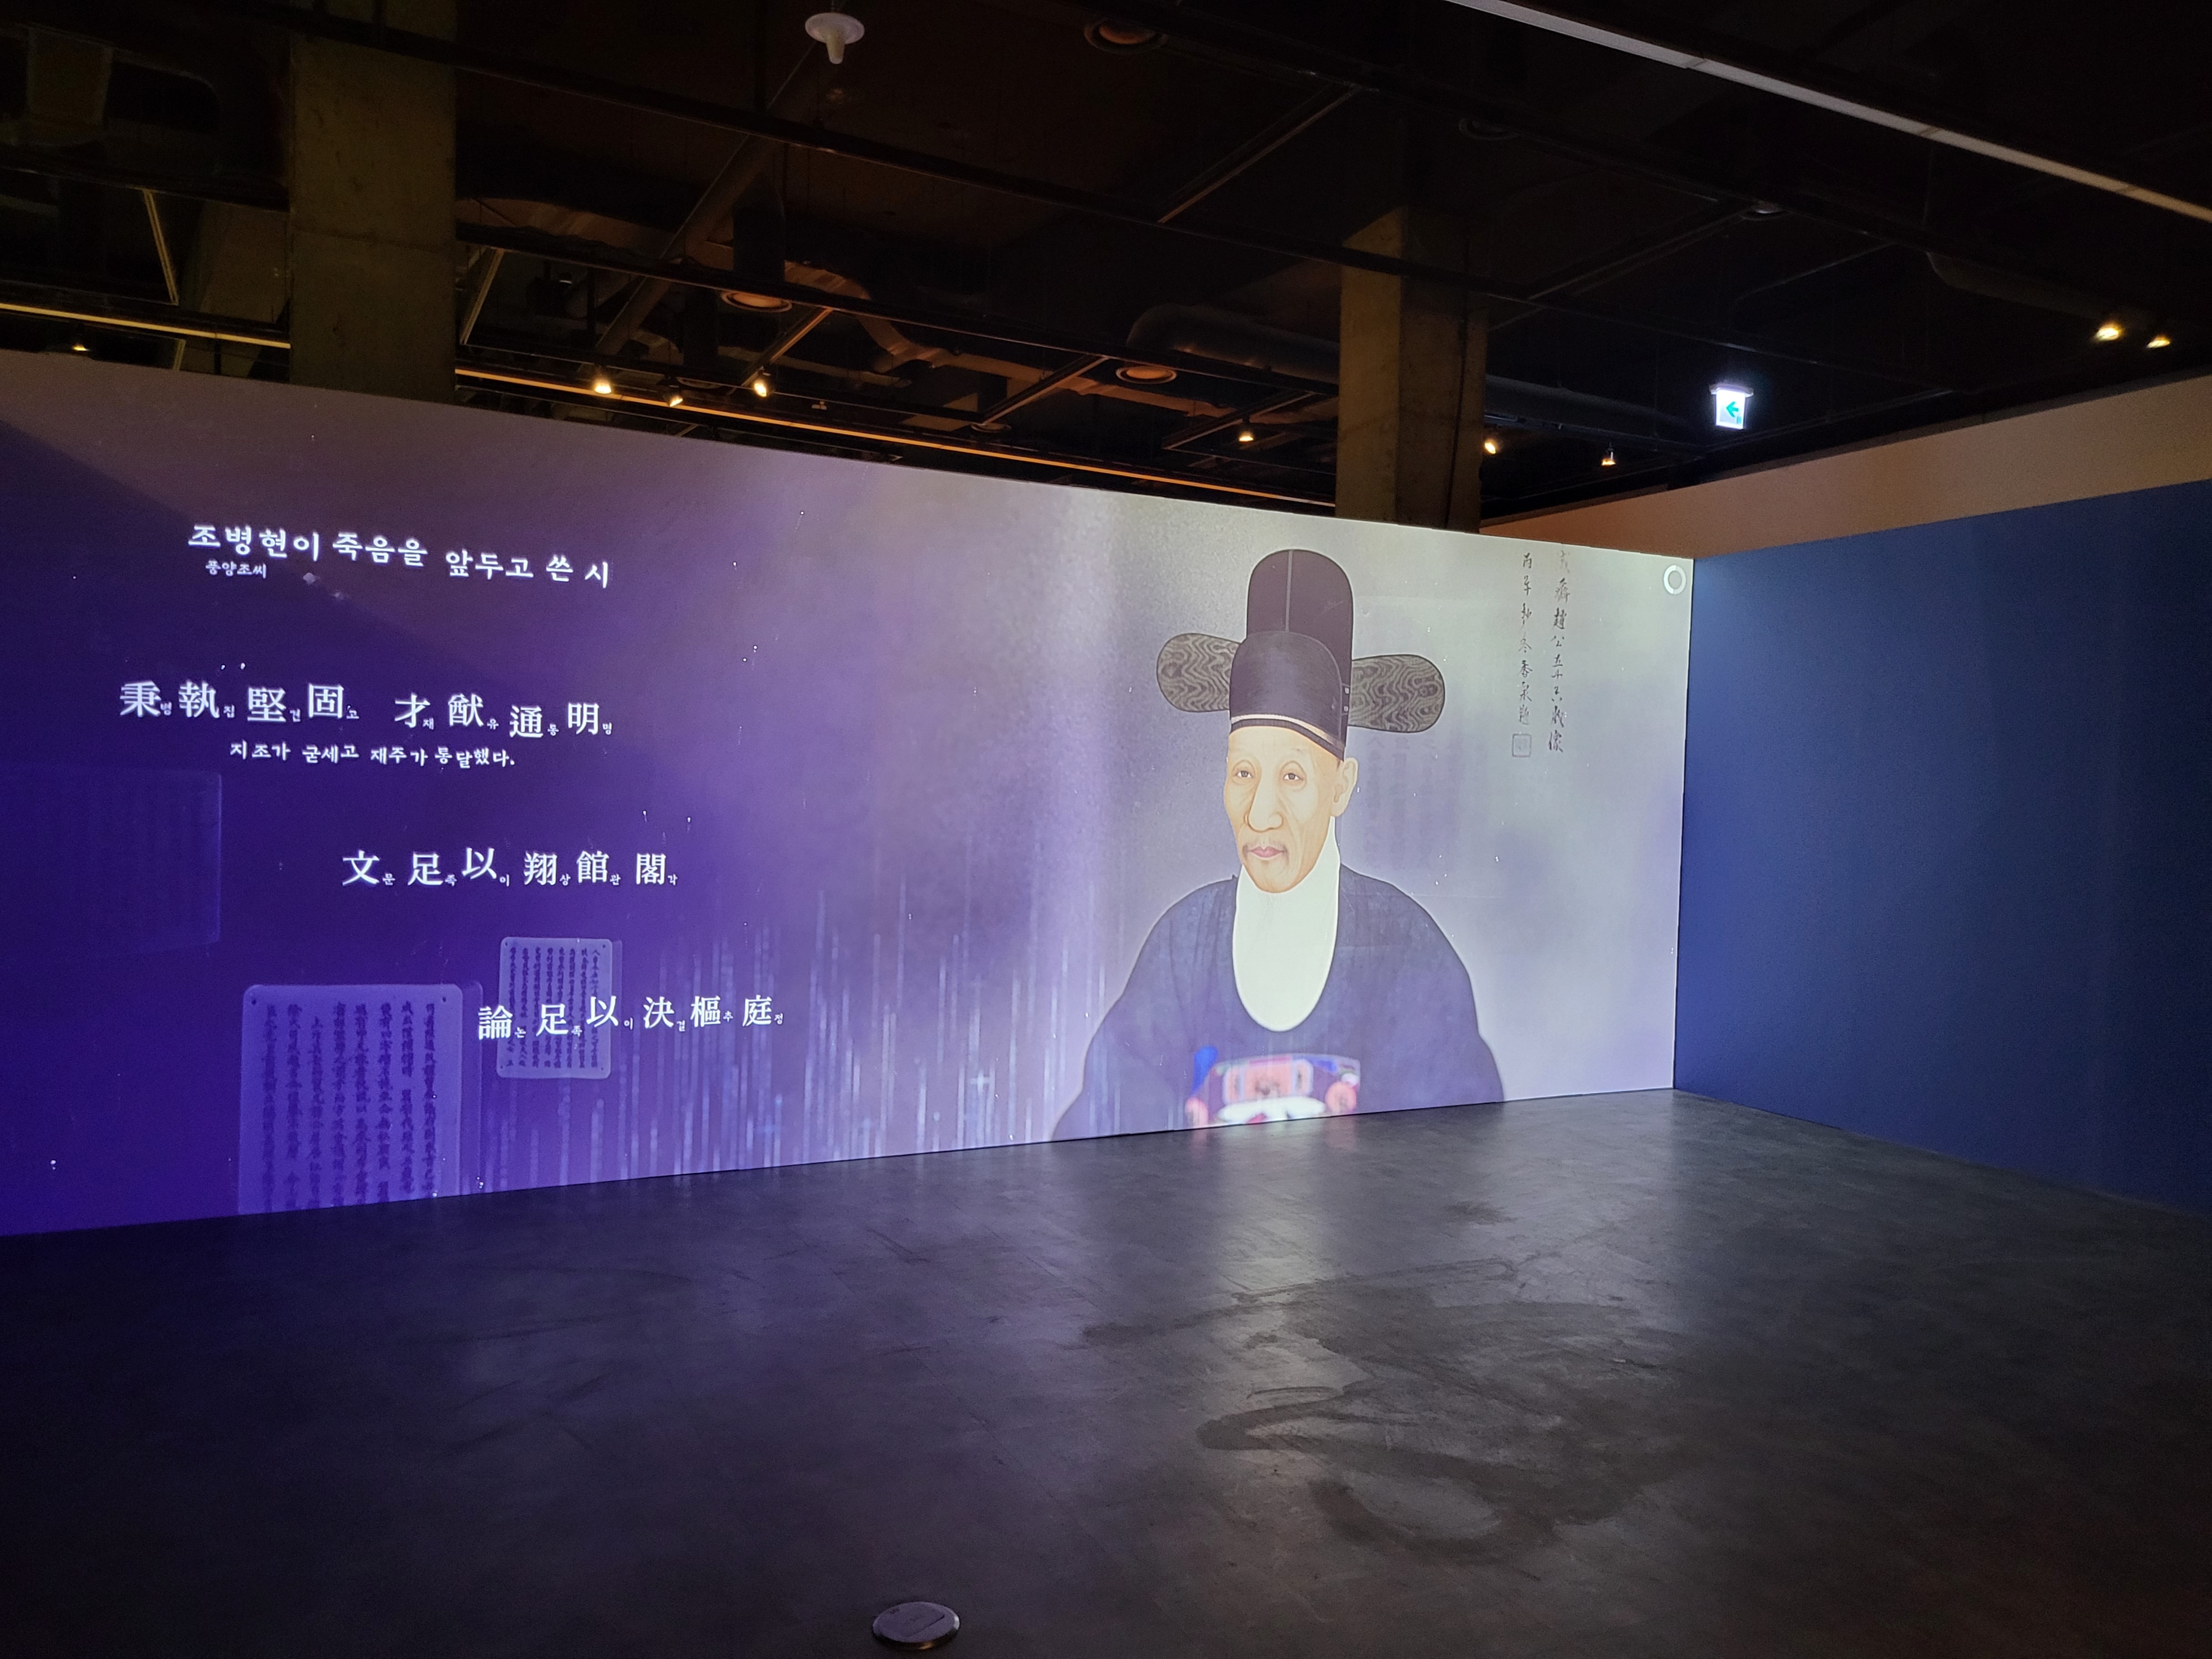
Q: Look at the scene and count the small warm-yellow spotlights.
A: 9